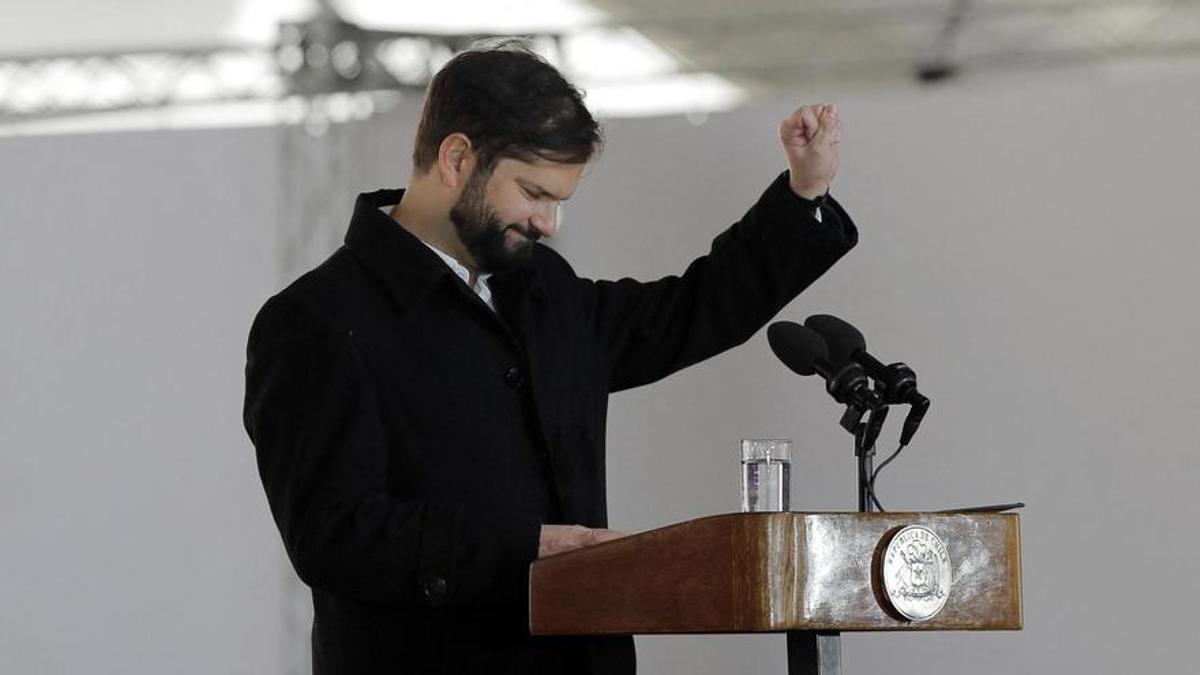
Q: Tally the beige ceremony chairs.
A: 0